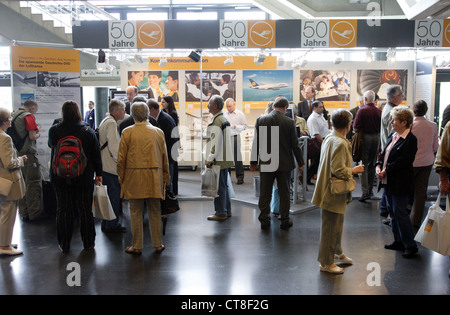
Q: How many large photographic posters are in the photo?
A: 5